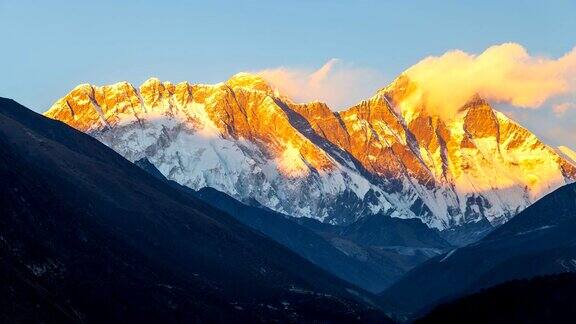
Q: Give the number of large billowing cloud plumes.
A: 2